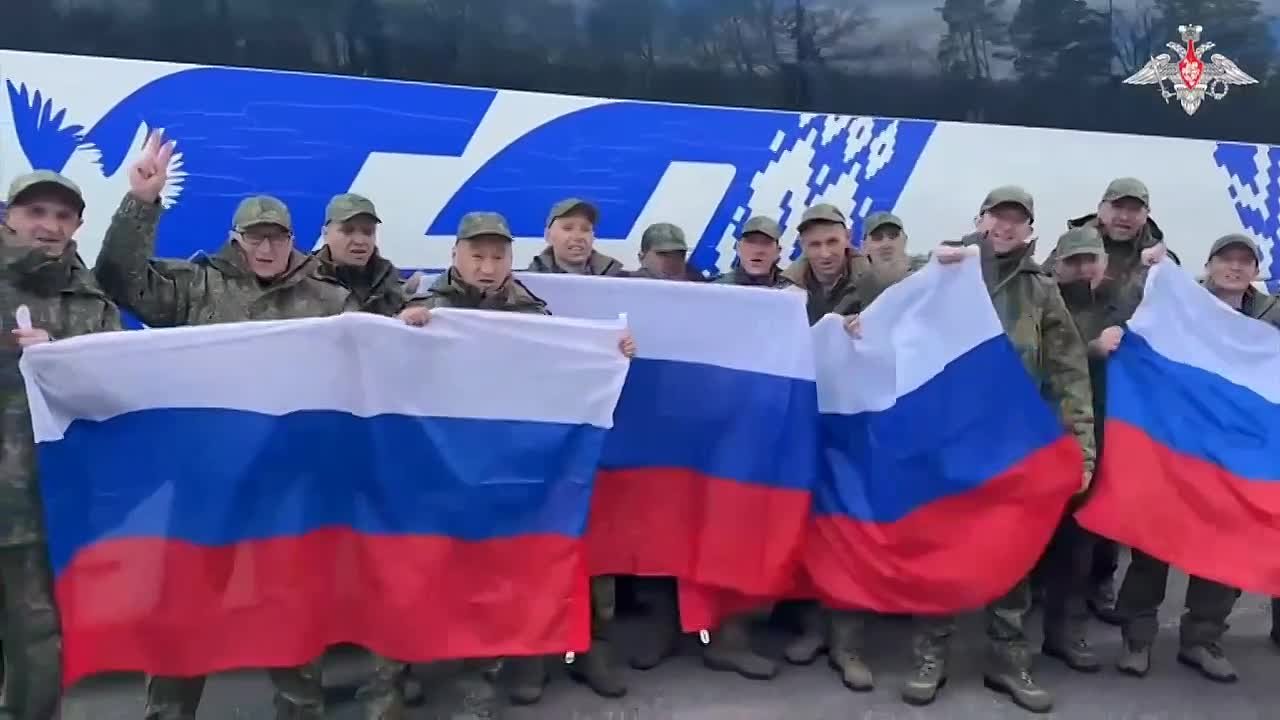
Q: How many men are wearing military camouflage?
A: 13